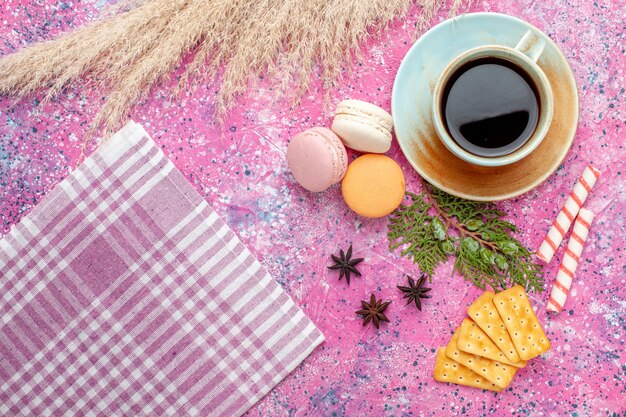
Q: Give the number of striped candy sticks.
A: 2